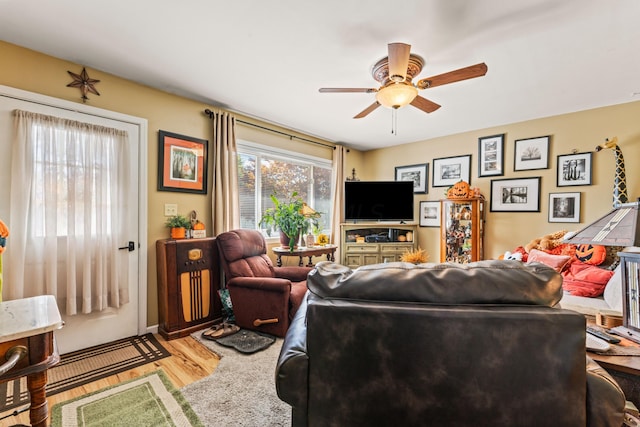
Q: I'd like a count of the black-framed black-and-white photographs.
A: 8